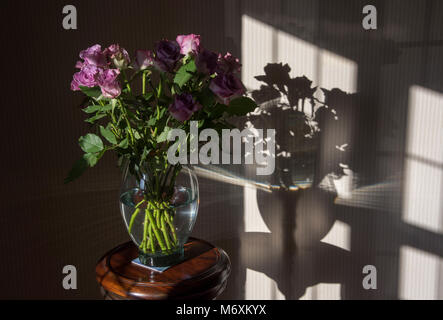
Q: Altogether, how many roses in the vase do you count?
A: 11